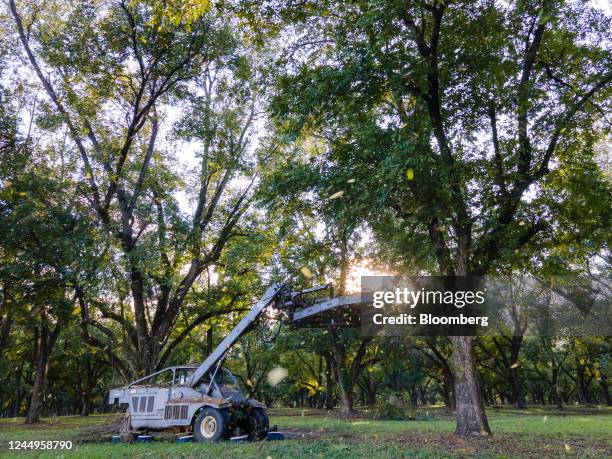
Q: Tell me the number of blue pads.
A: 5